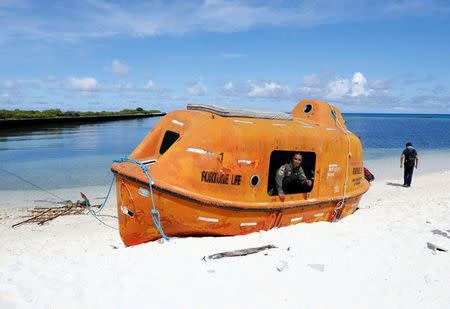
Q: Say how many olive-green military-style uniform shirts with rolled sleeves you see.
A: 1